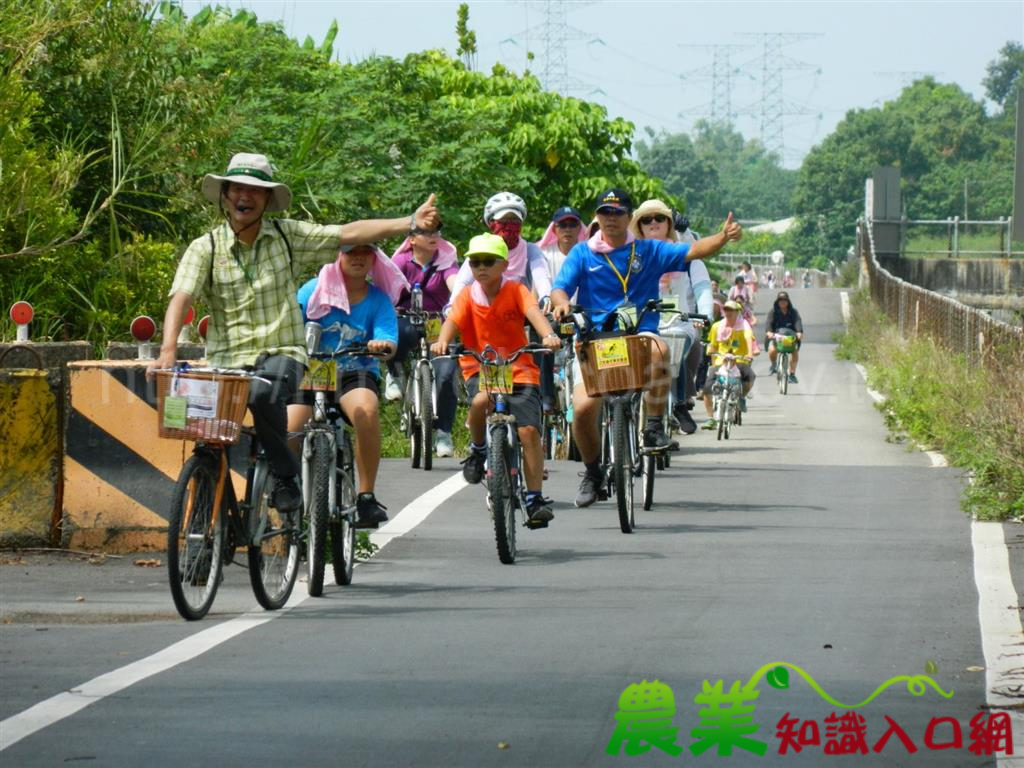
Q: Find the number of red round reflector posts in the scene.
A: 4